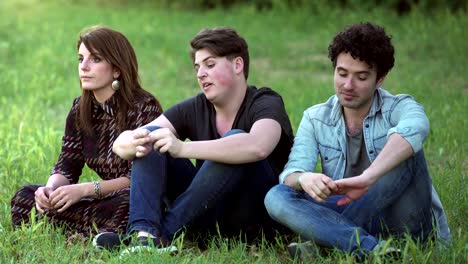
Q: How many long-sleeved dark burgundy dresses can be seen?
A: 1